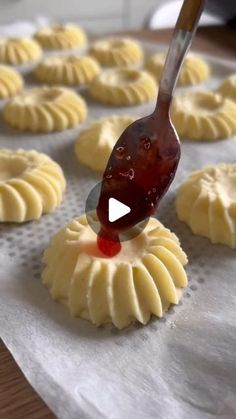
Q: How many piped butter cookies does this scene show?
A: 14